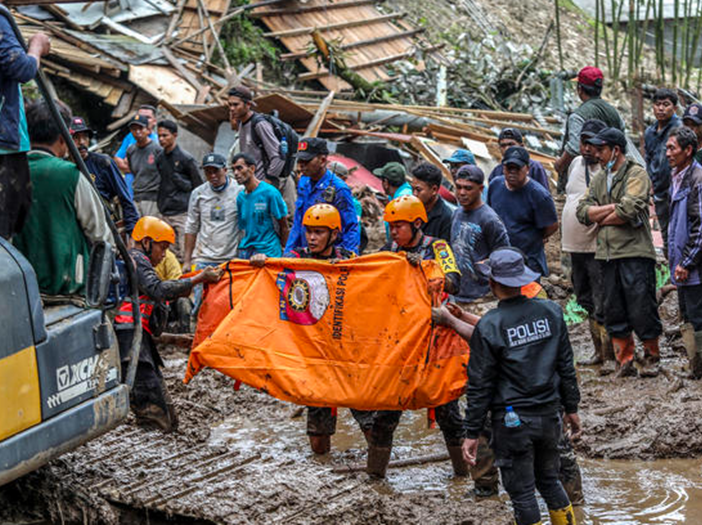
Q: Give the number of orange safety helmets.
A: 3